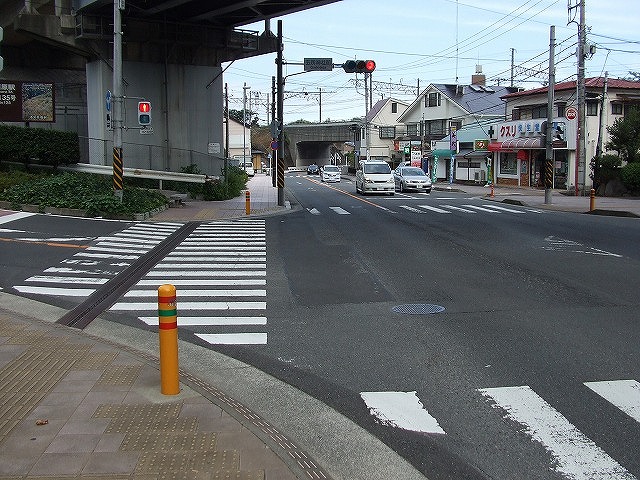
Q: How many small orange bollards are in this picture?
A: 4